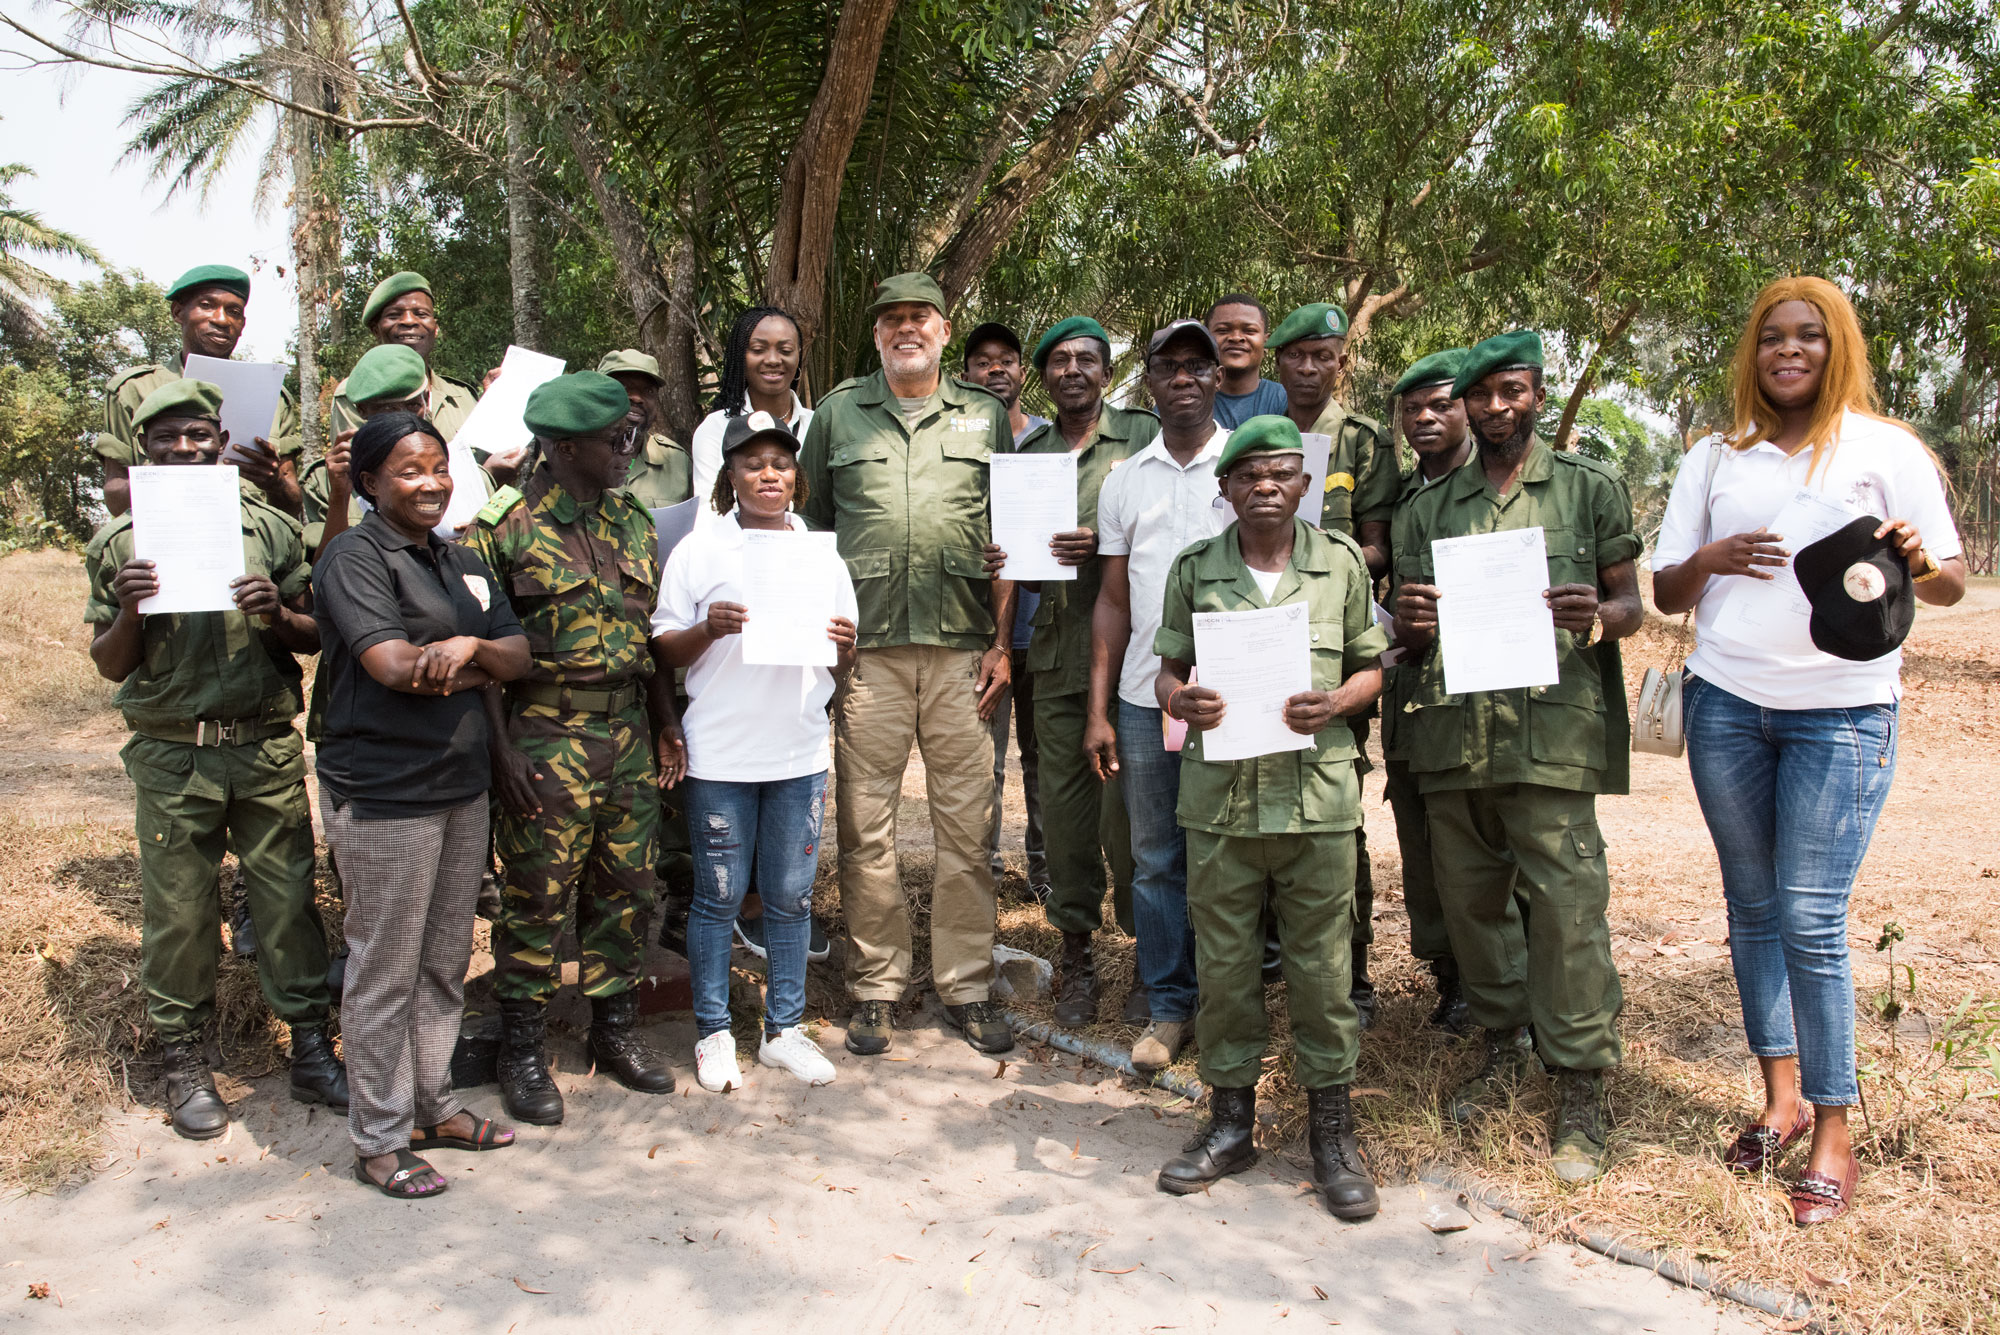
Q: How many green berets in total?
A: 10